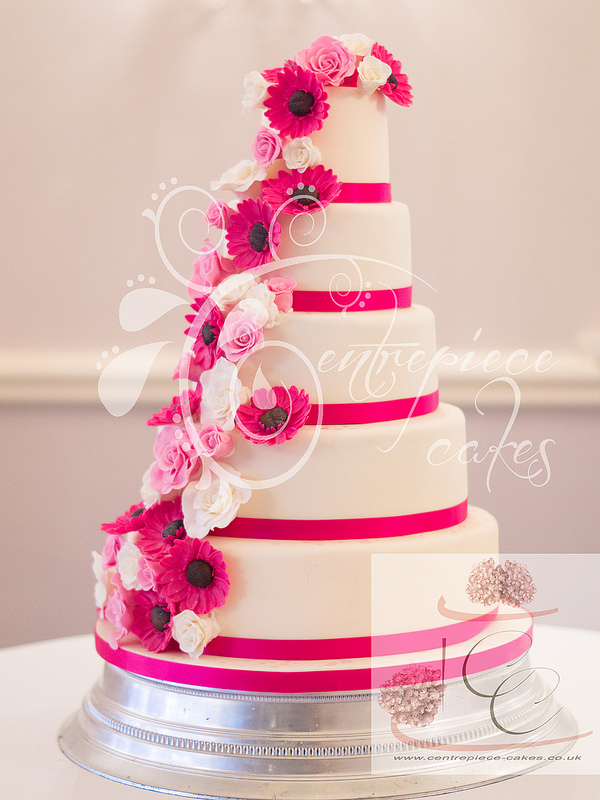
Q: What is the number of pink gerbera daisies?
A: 12